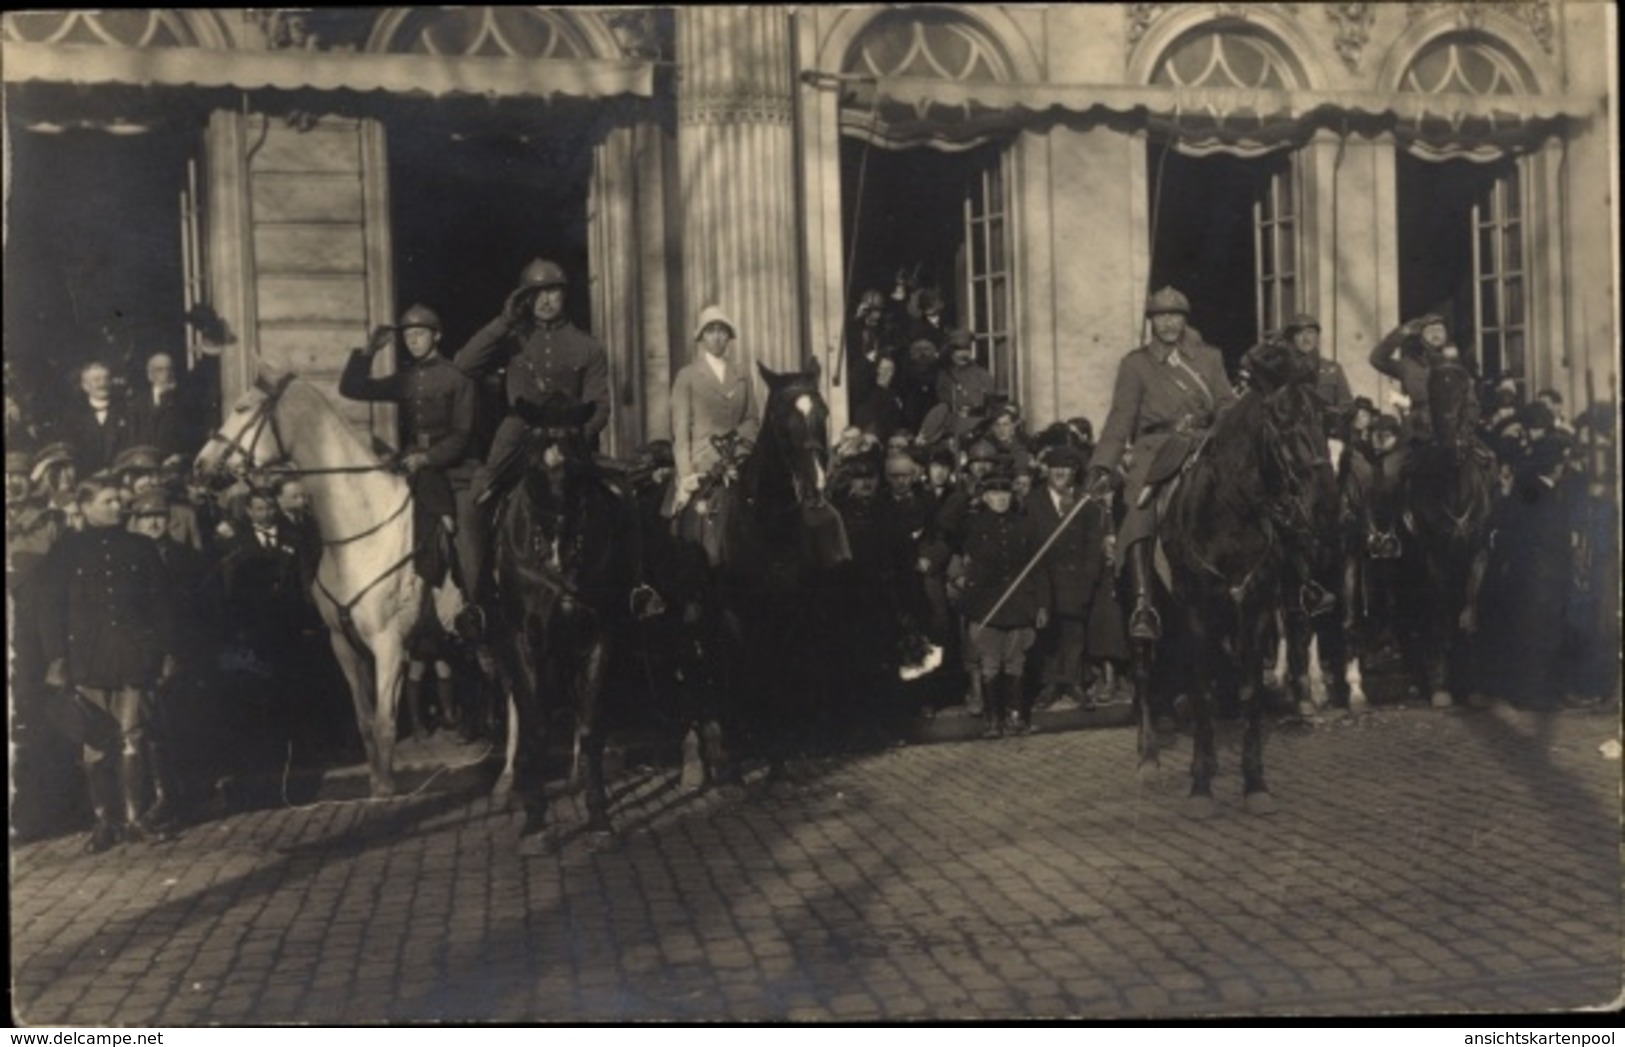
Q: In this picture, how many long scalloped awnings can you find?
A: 2